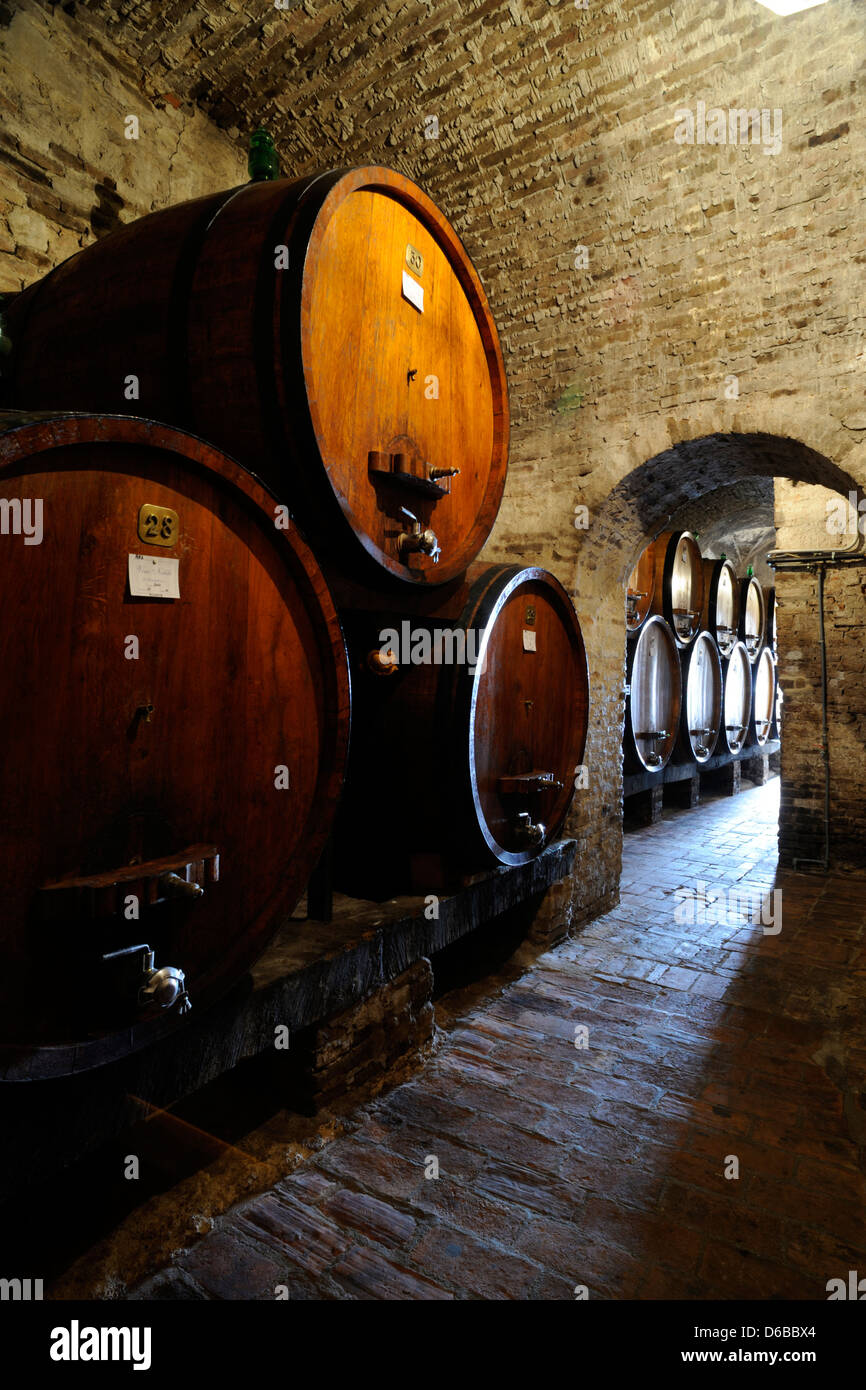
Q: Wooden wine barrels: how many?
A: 11